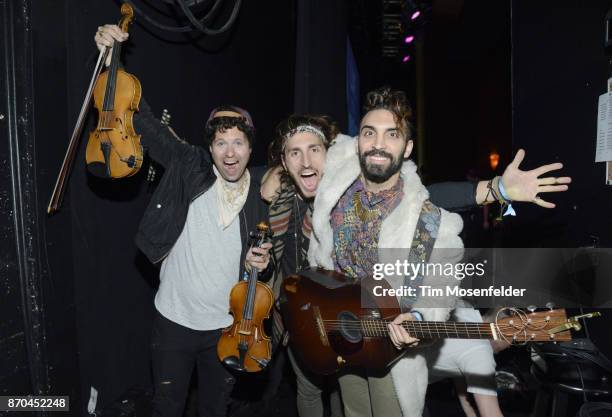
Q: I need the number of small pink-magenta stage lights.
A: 3